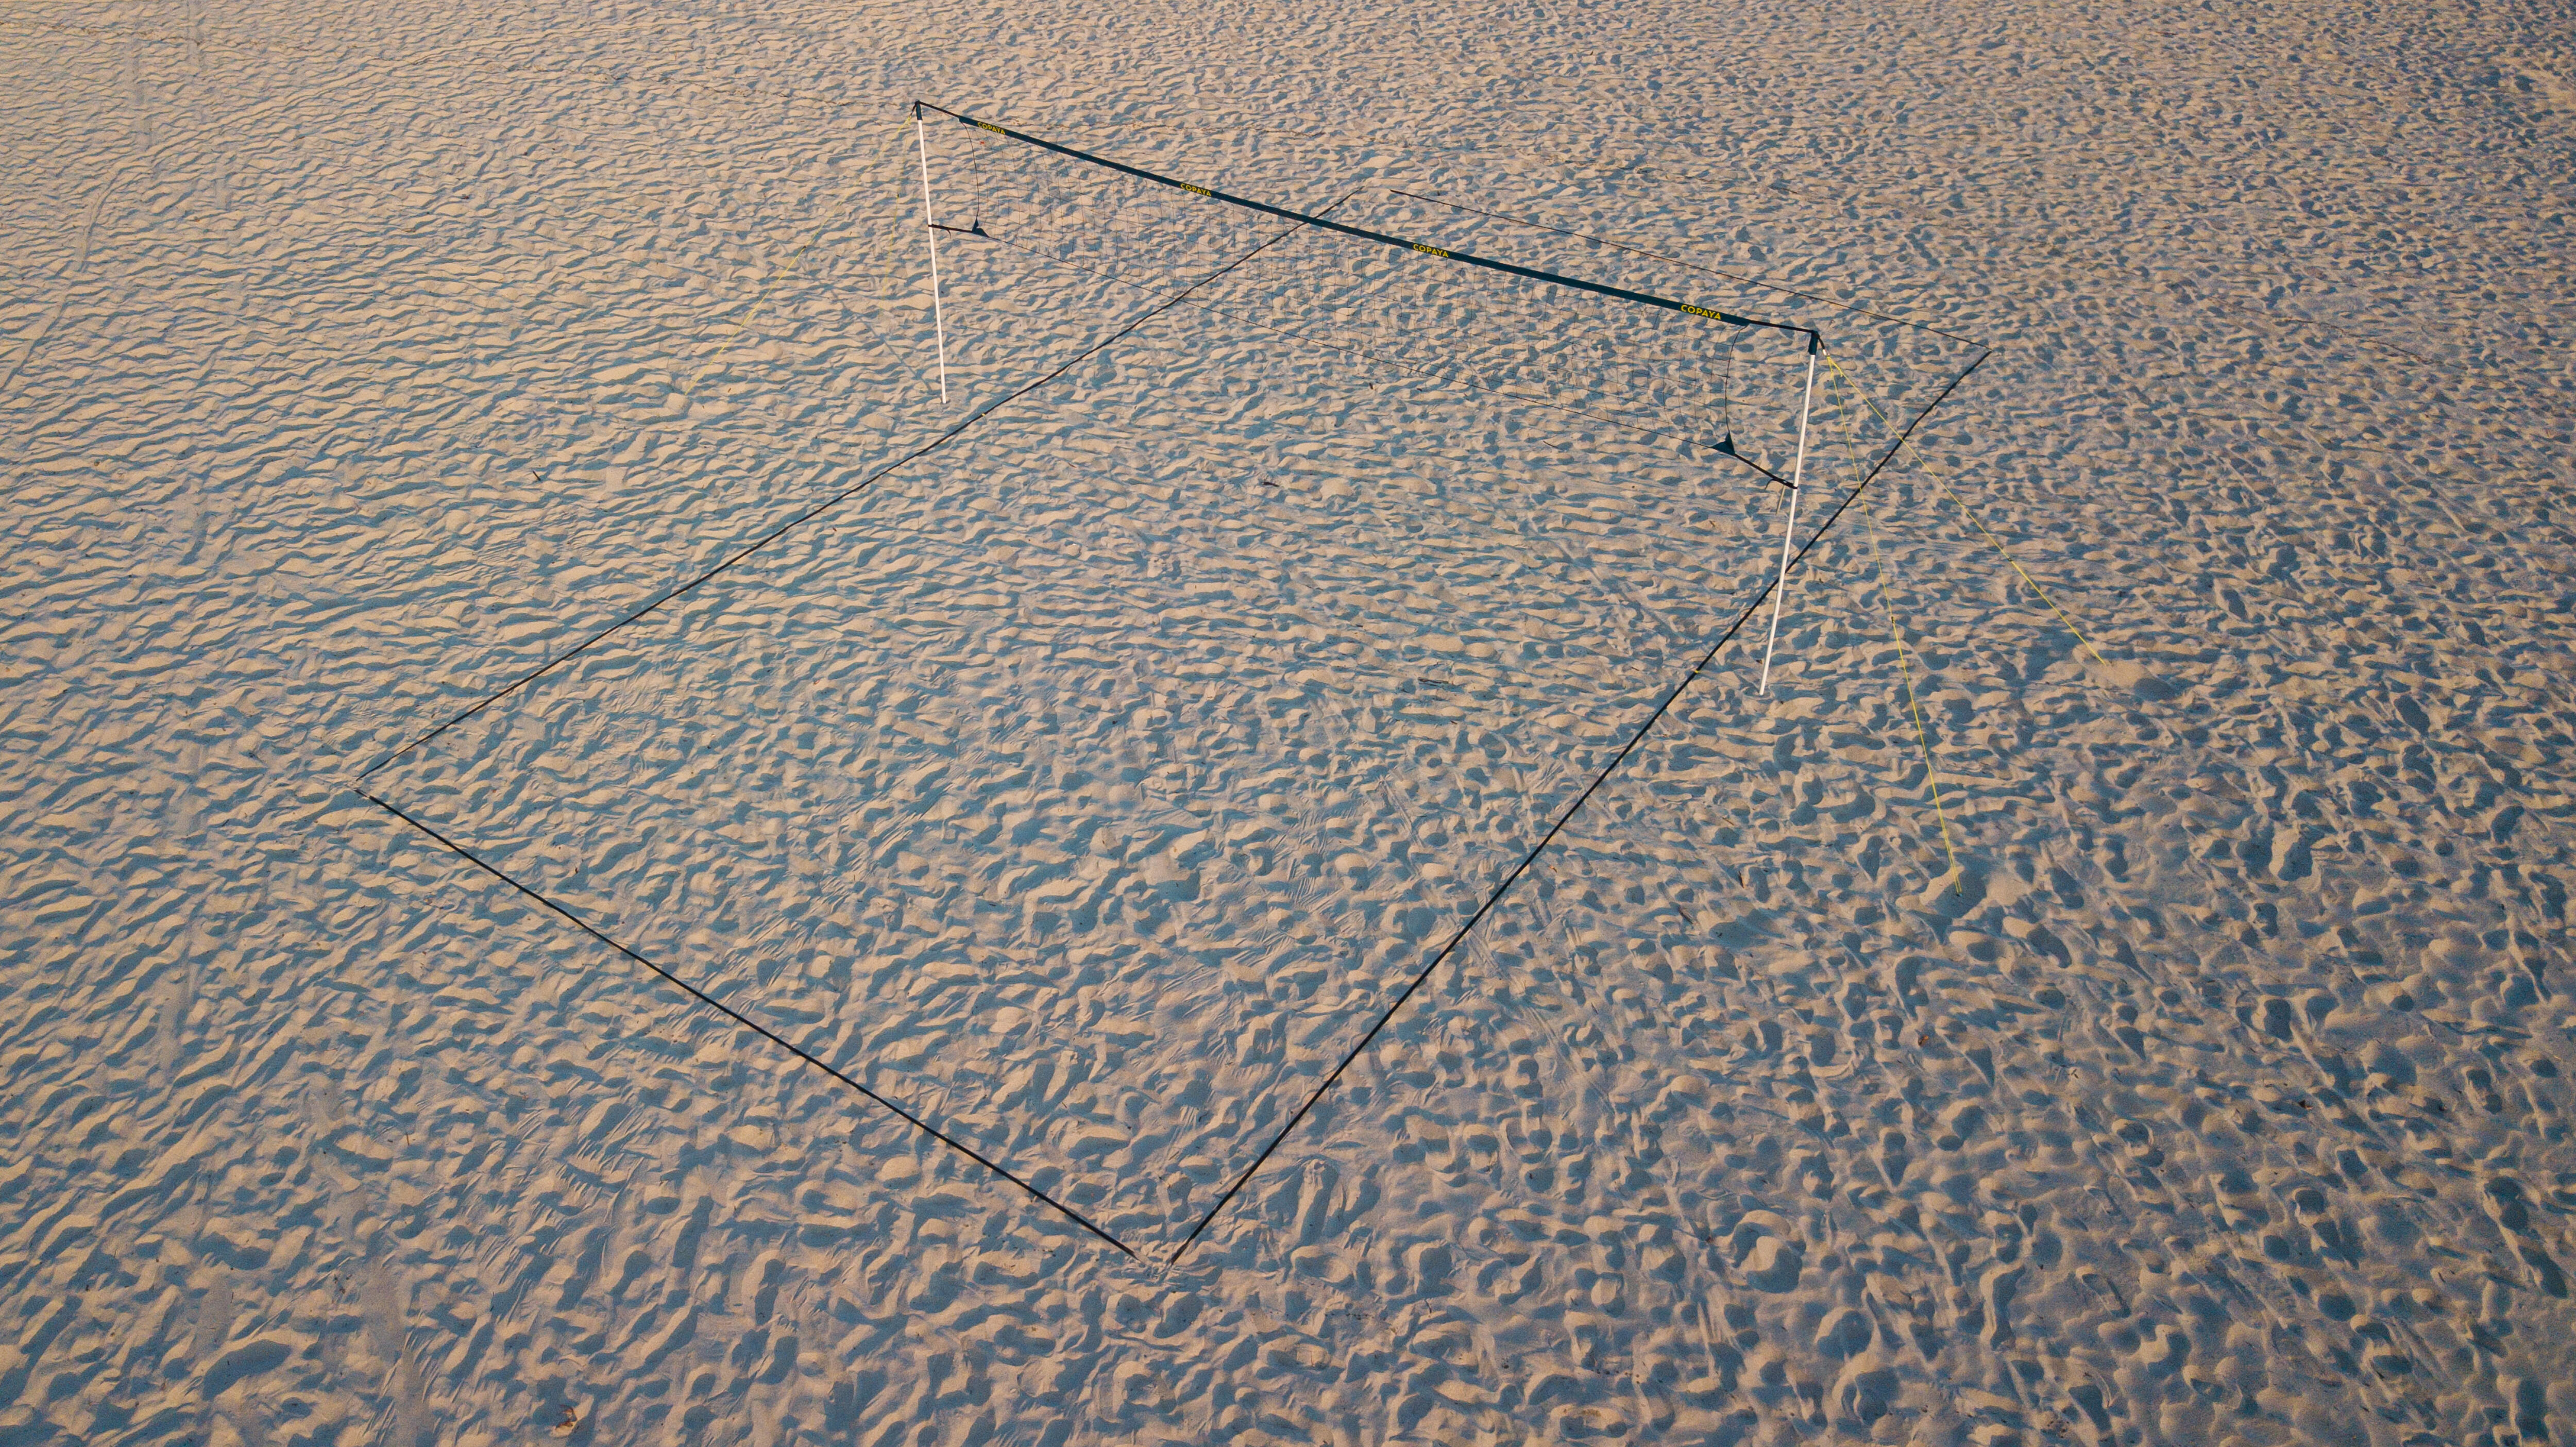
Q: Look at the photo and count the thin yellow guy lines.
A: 4